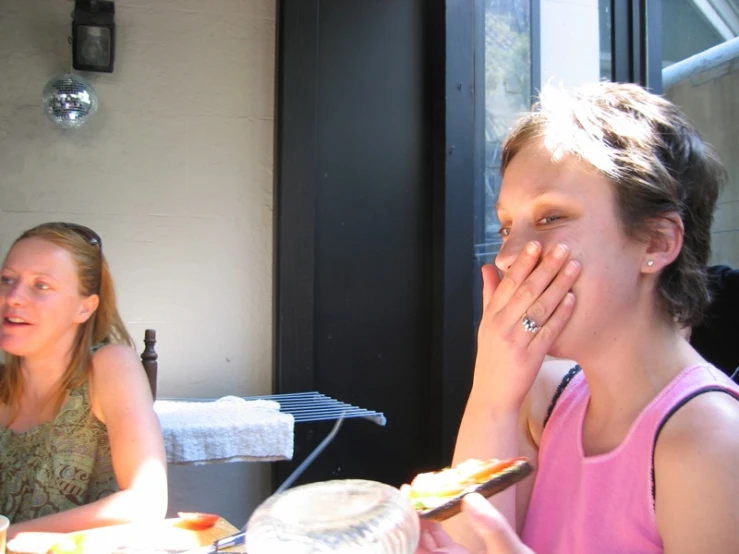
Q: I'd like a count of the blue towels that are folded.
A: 1